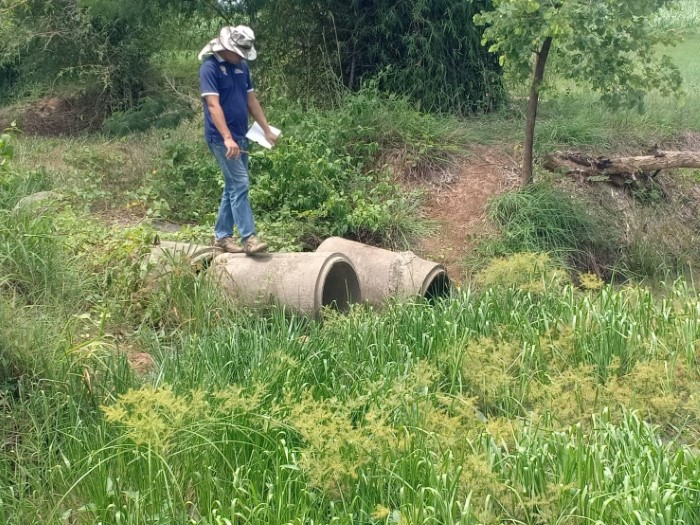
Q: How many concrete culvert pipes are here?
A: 3